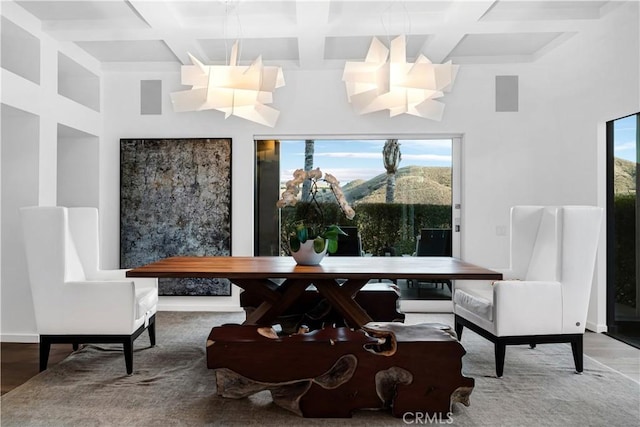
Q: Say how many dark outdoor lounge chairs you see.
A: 2